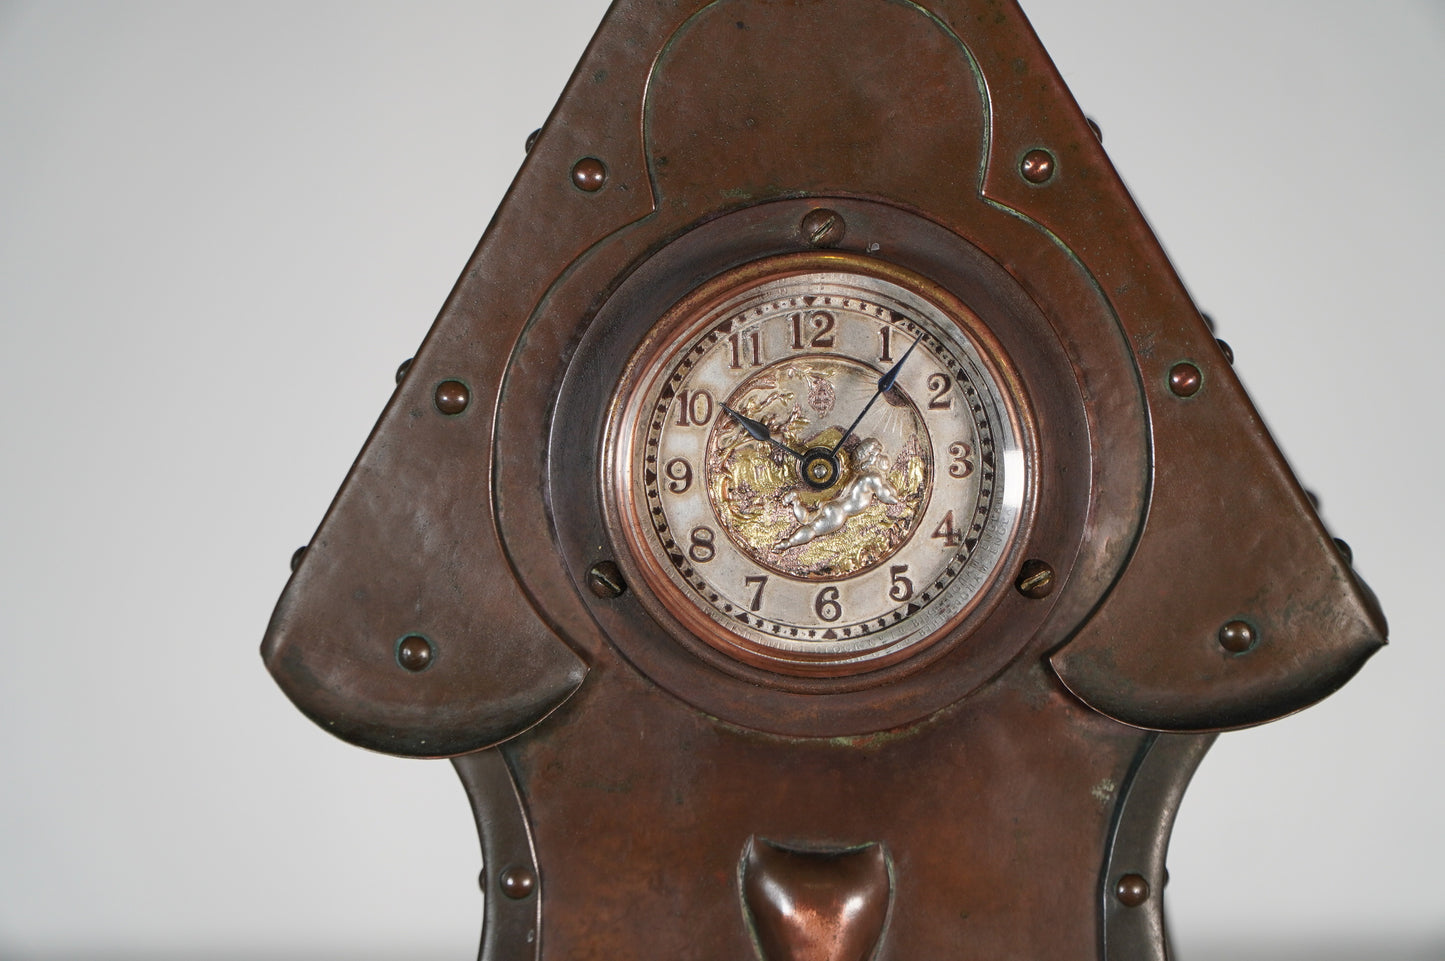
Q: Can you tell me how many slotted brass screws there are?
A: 3